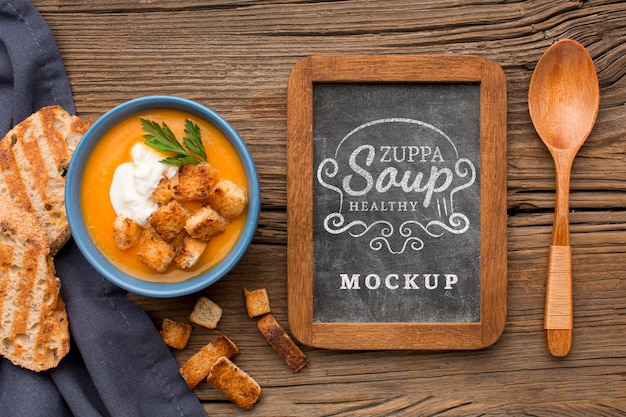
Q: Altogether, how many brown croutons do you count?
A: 14